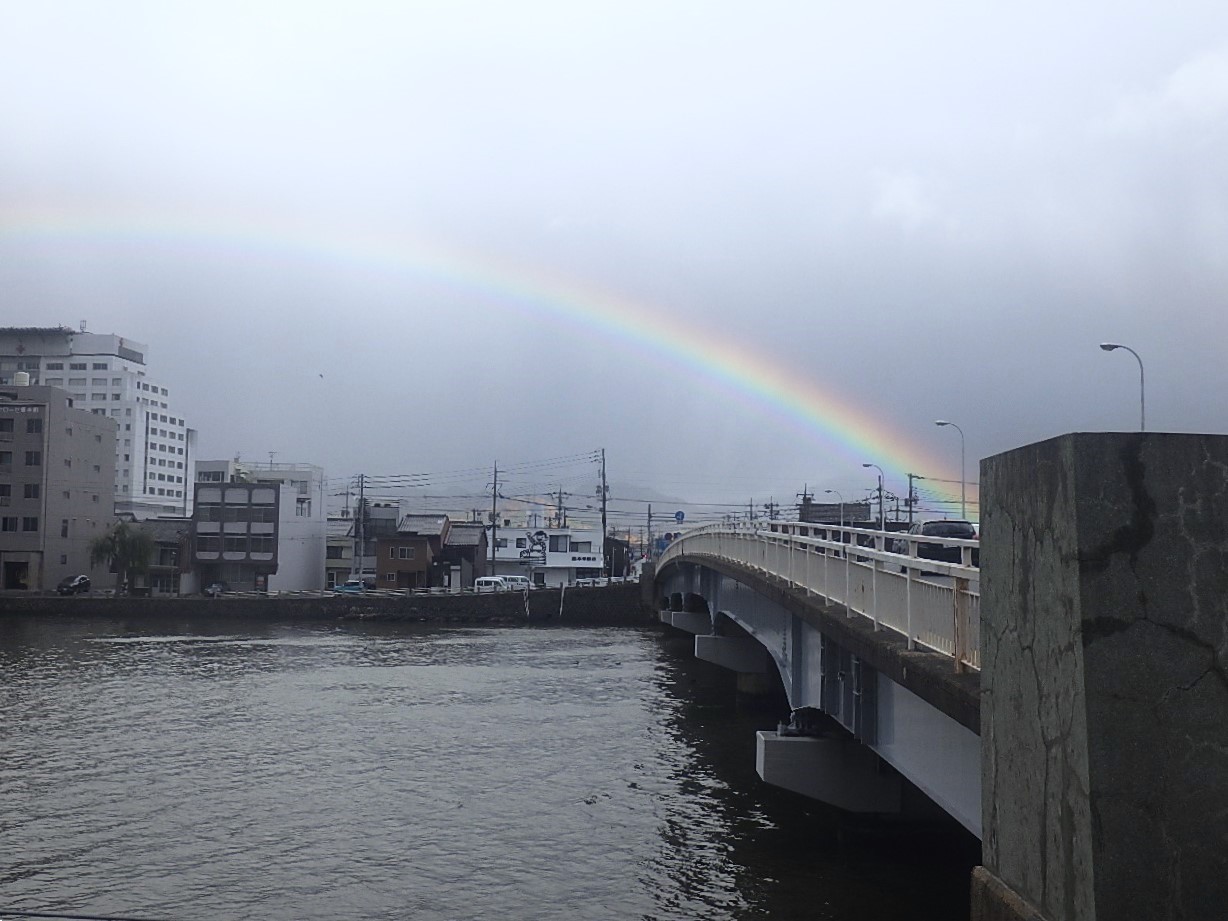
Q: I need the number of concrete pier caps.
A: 4